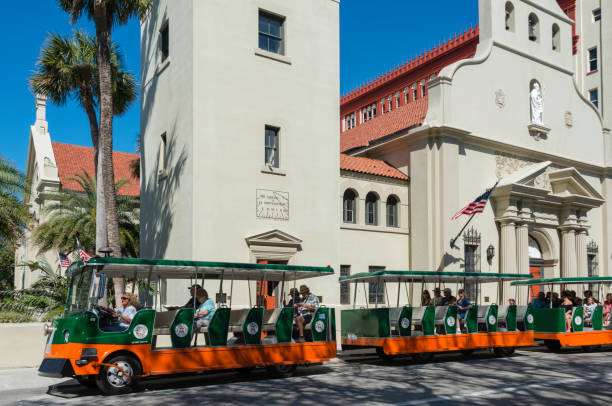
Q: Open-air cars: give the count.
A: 3